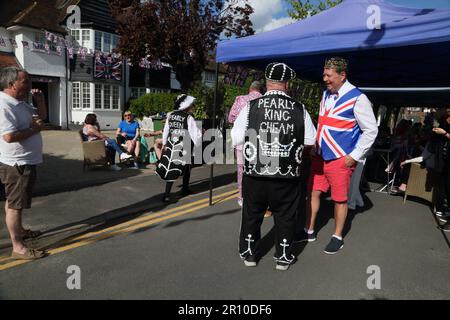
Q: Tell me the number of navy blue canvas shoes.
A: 2